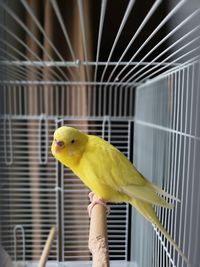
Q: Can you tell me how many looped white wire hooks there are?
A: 4